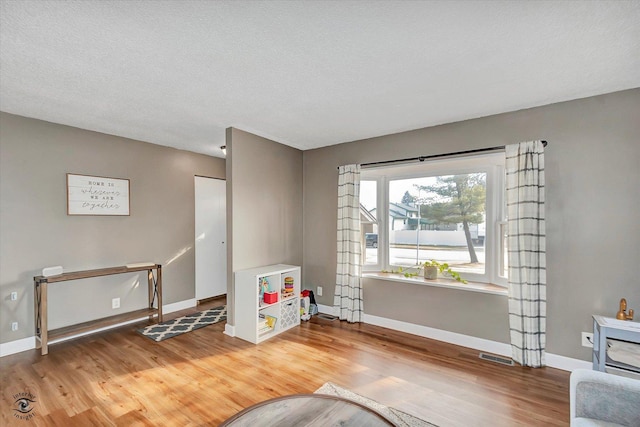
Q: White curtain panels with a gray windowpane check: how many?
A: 2